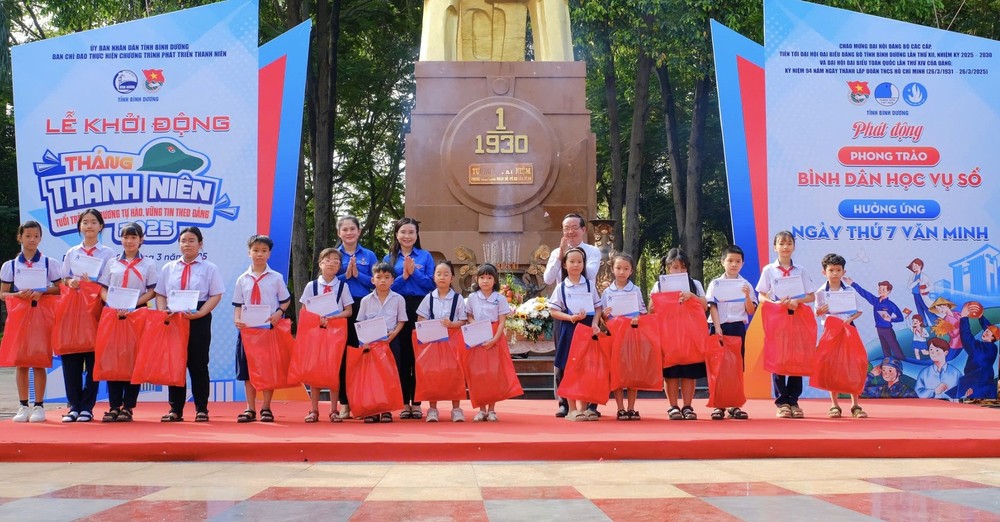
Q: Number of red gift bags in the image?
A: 15